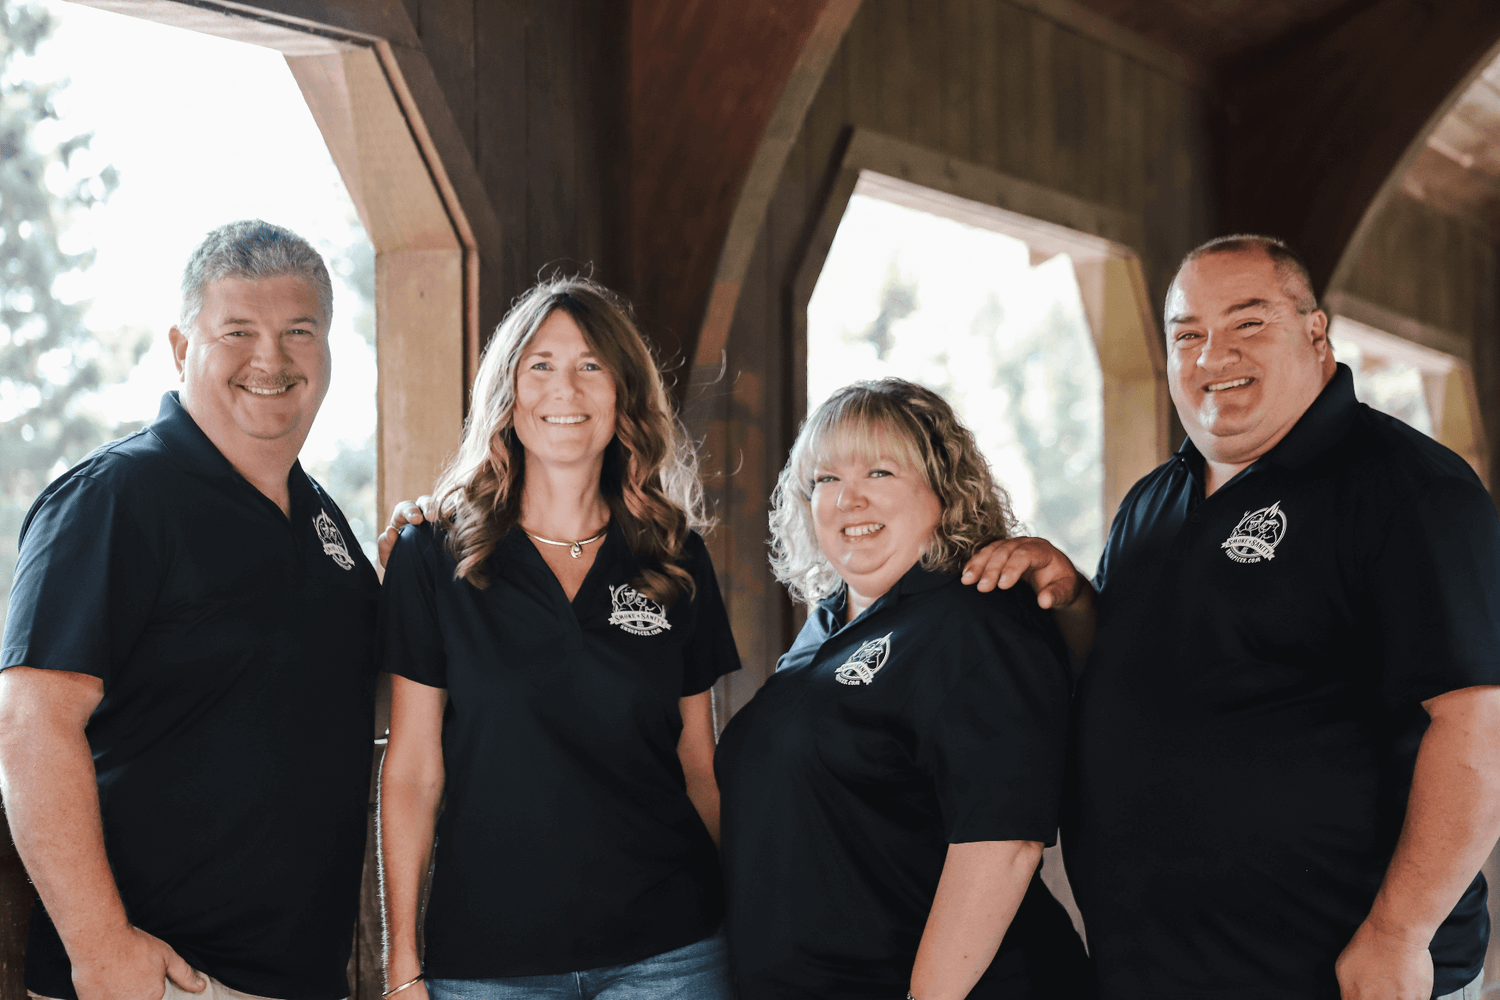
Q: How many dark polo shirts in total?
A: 4